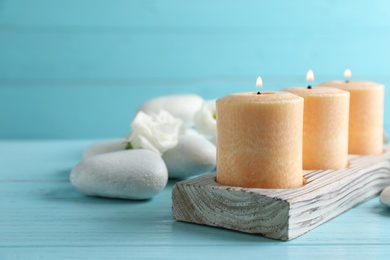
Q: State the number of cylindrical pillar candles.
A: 3